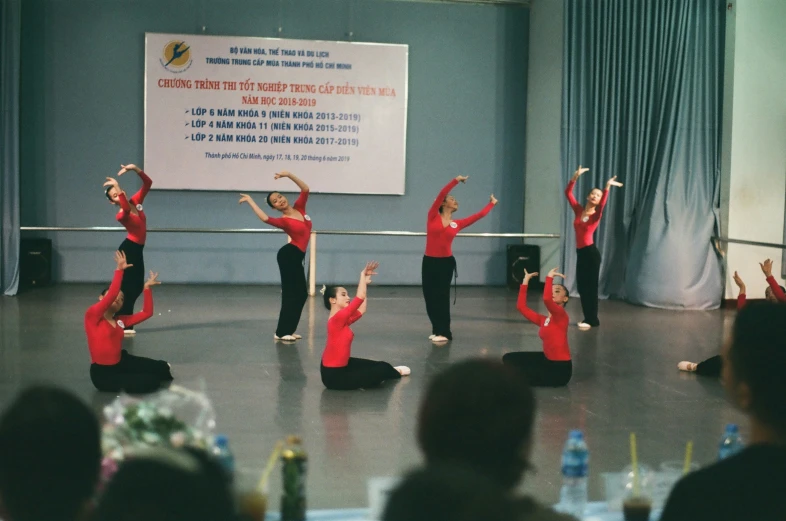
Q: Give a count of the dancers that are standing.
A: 4